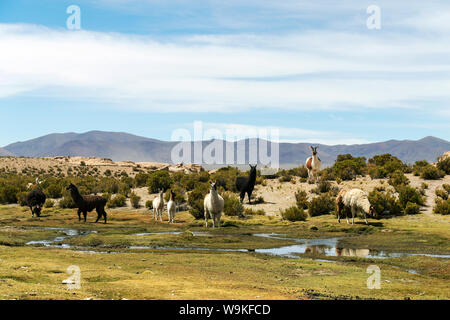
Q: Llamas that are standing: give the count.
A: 8